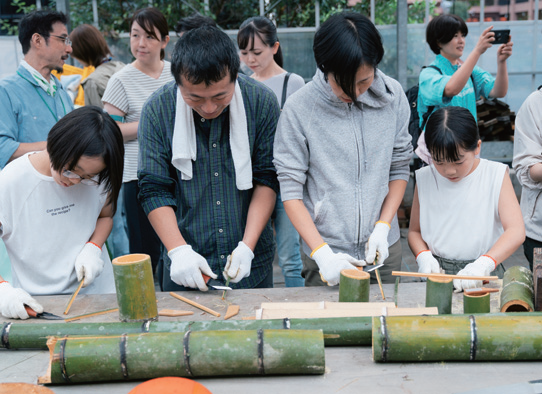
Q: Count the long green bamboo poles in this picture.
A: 3